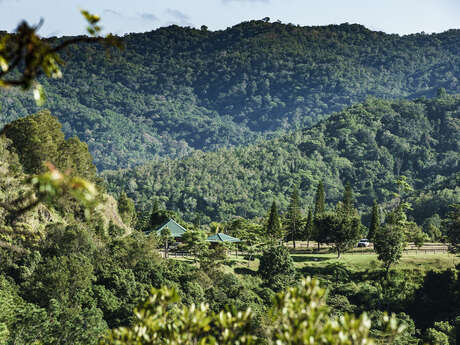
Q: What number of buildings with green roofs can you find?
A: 2